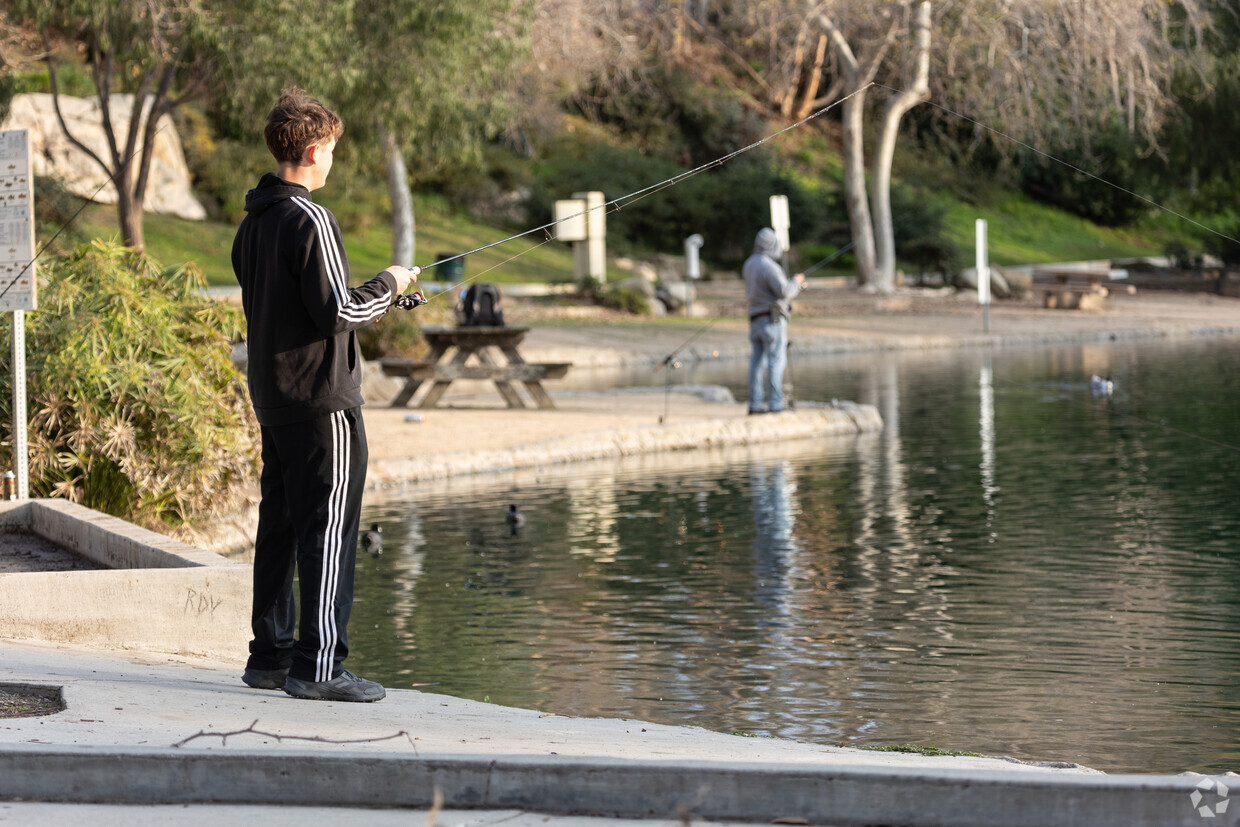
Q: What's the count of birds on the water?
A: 3